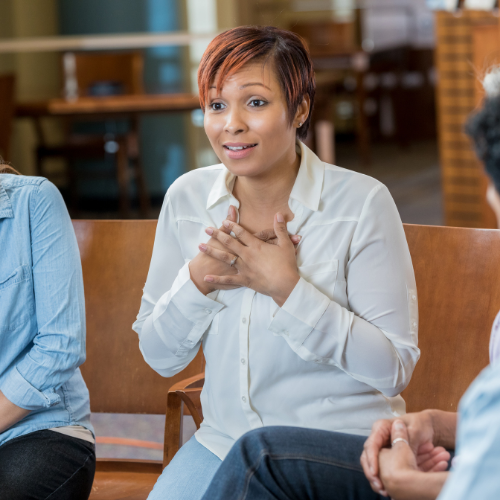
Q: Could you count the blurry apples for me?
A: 0